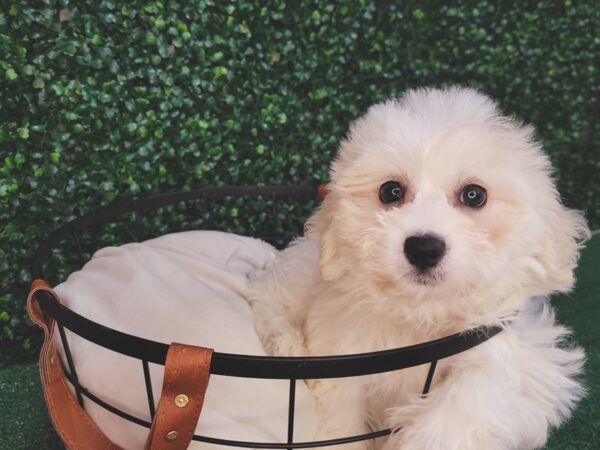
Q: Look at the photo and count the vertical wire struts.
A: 4